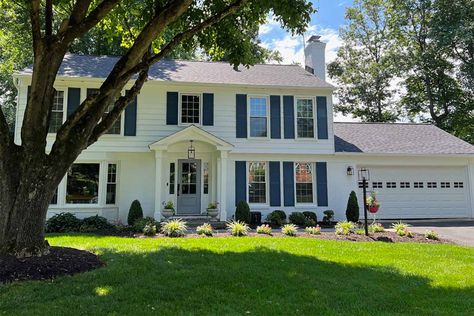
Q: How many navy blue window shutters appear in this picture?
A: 14